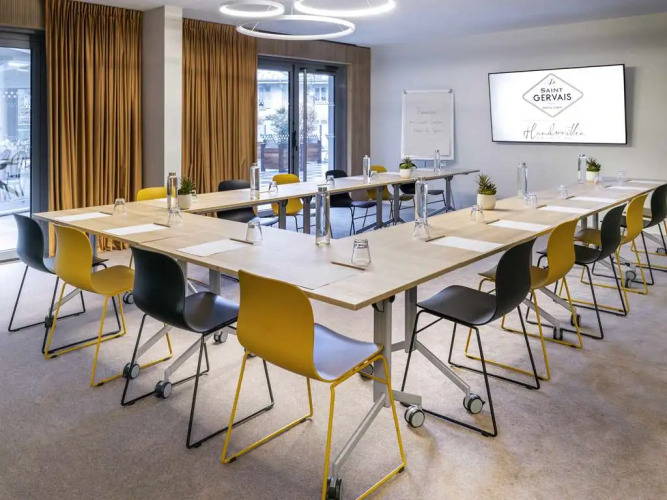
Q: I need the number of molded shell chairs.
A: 15